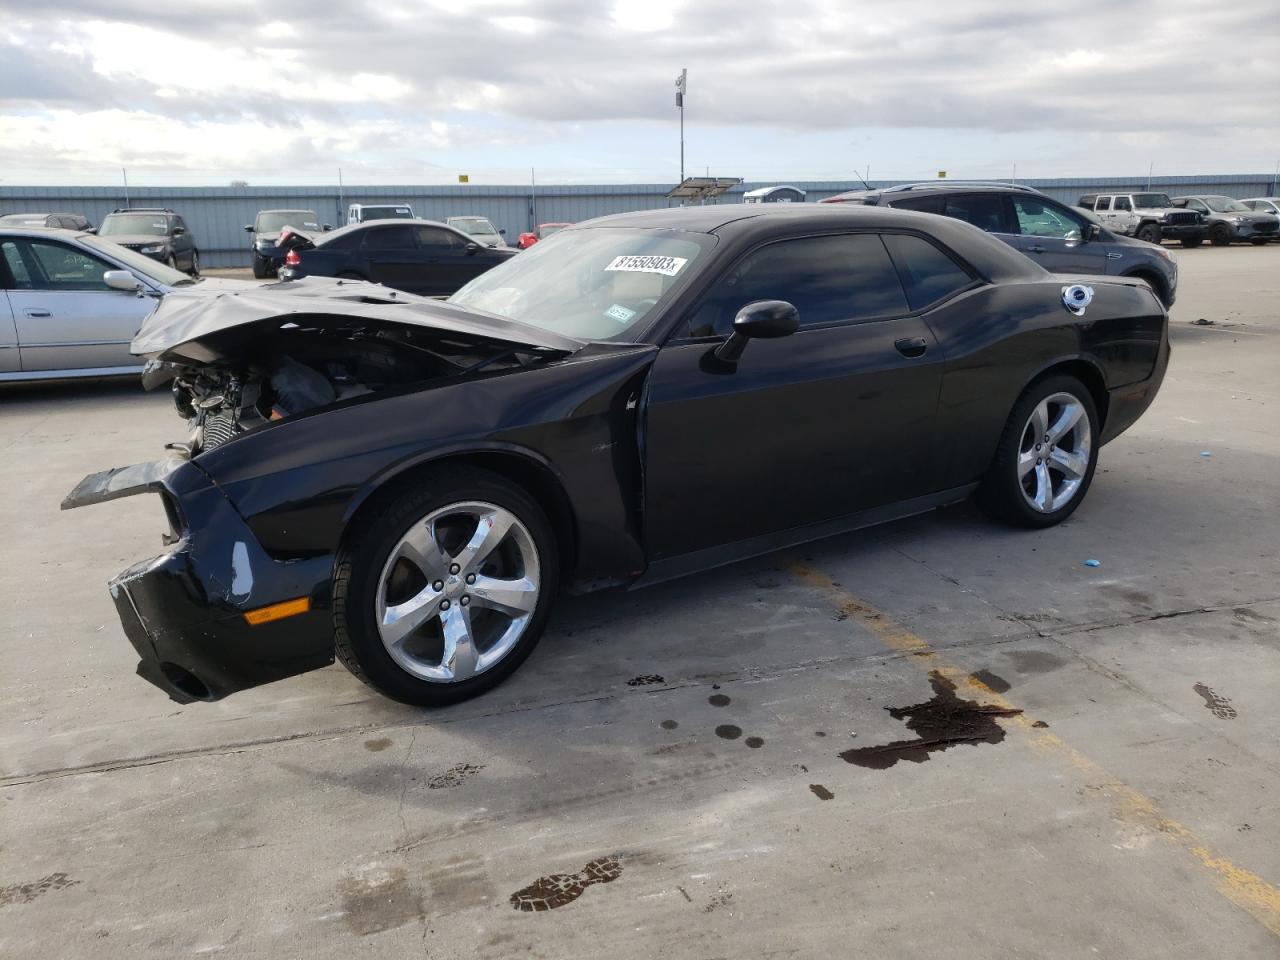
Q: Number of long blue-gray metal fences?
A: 1